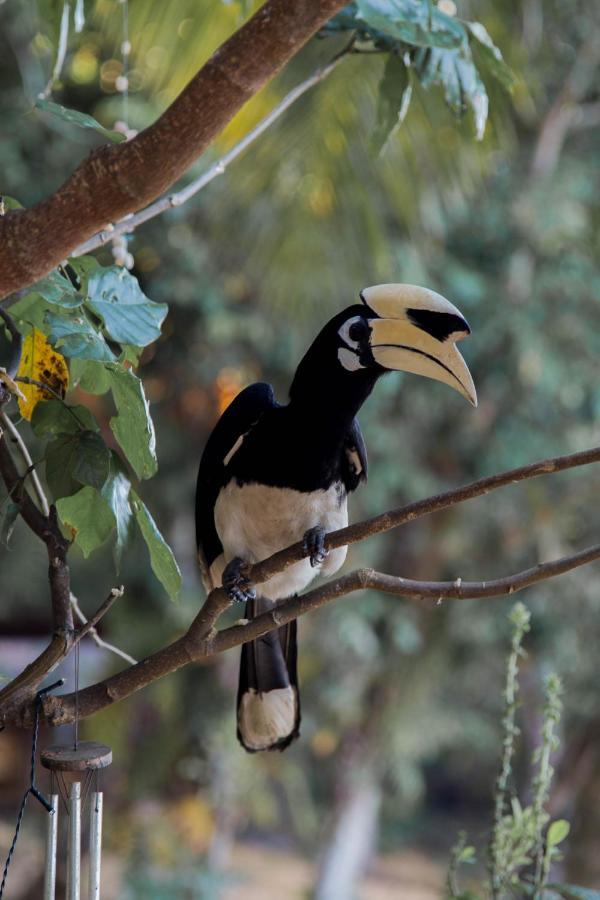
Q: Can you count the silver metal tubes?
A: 3